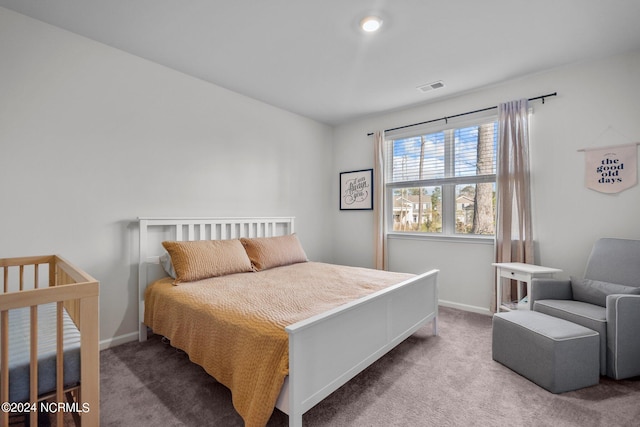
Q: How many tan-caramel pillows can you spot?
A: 2